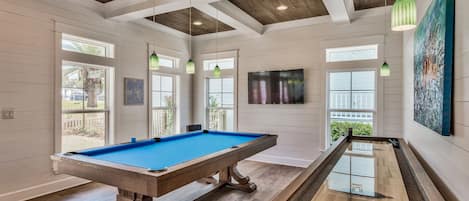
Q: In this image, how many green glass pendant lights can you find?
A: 5